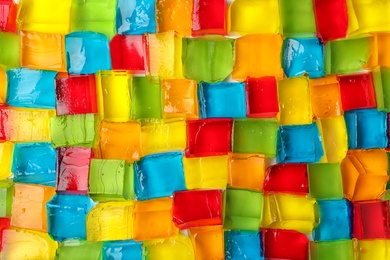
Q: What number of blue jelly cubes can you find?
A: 13